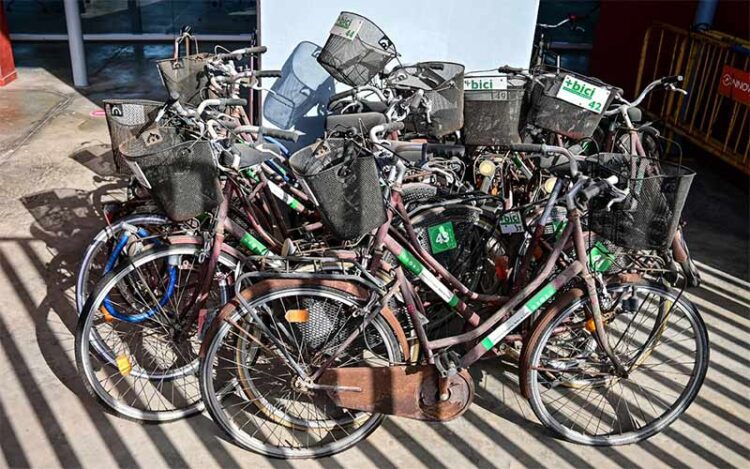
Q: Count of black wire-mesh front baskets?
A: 9